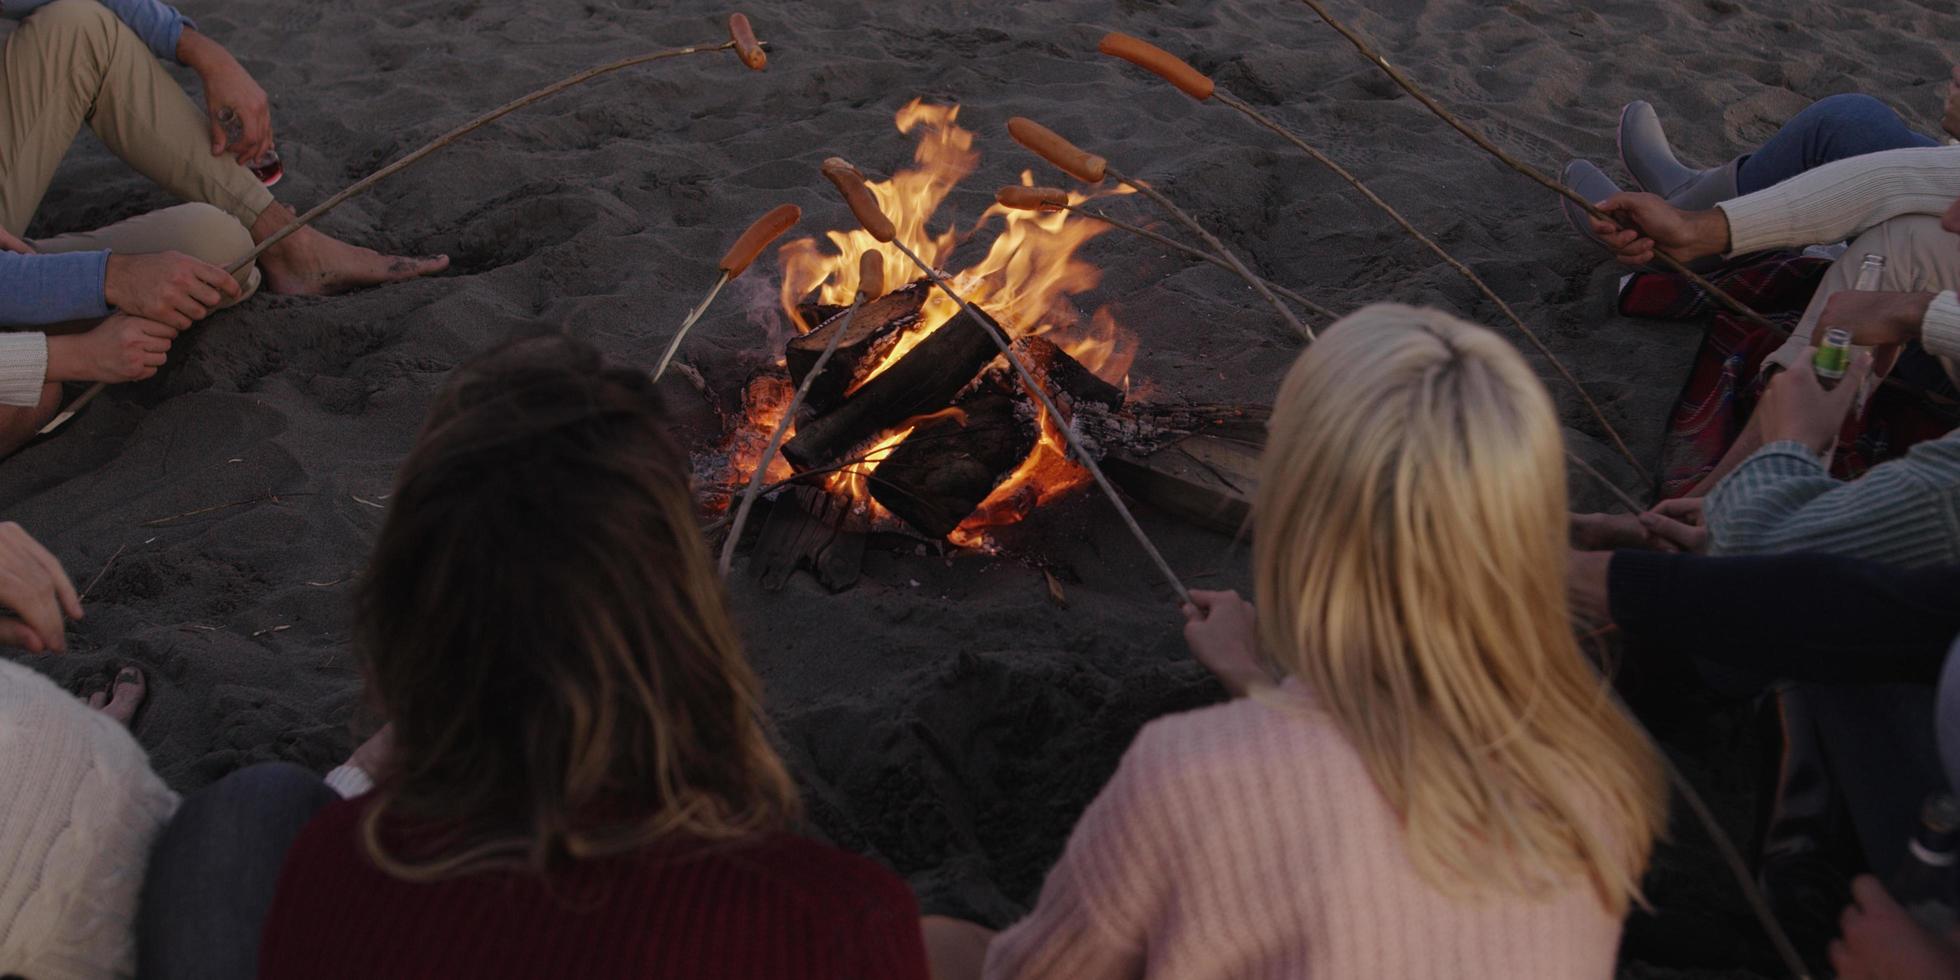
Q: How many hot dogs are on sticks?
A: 7